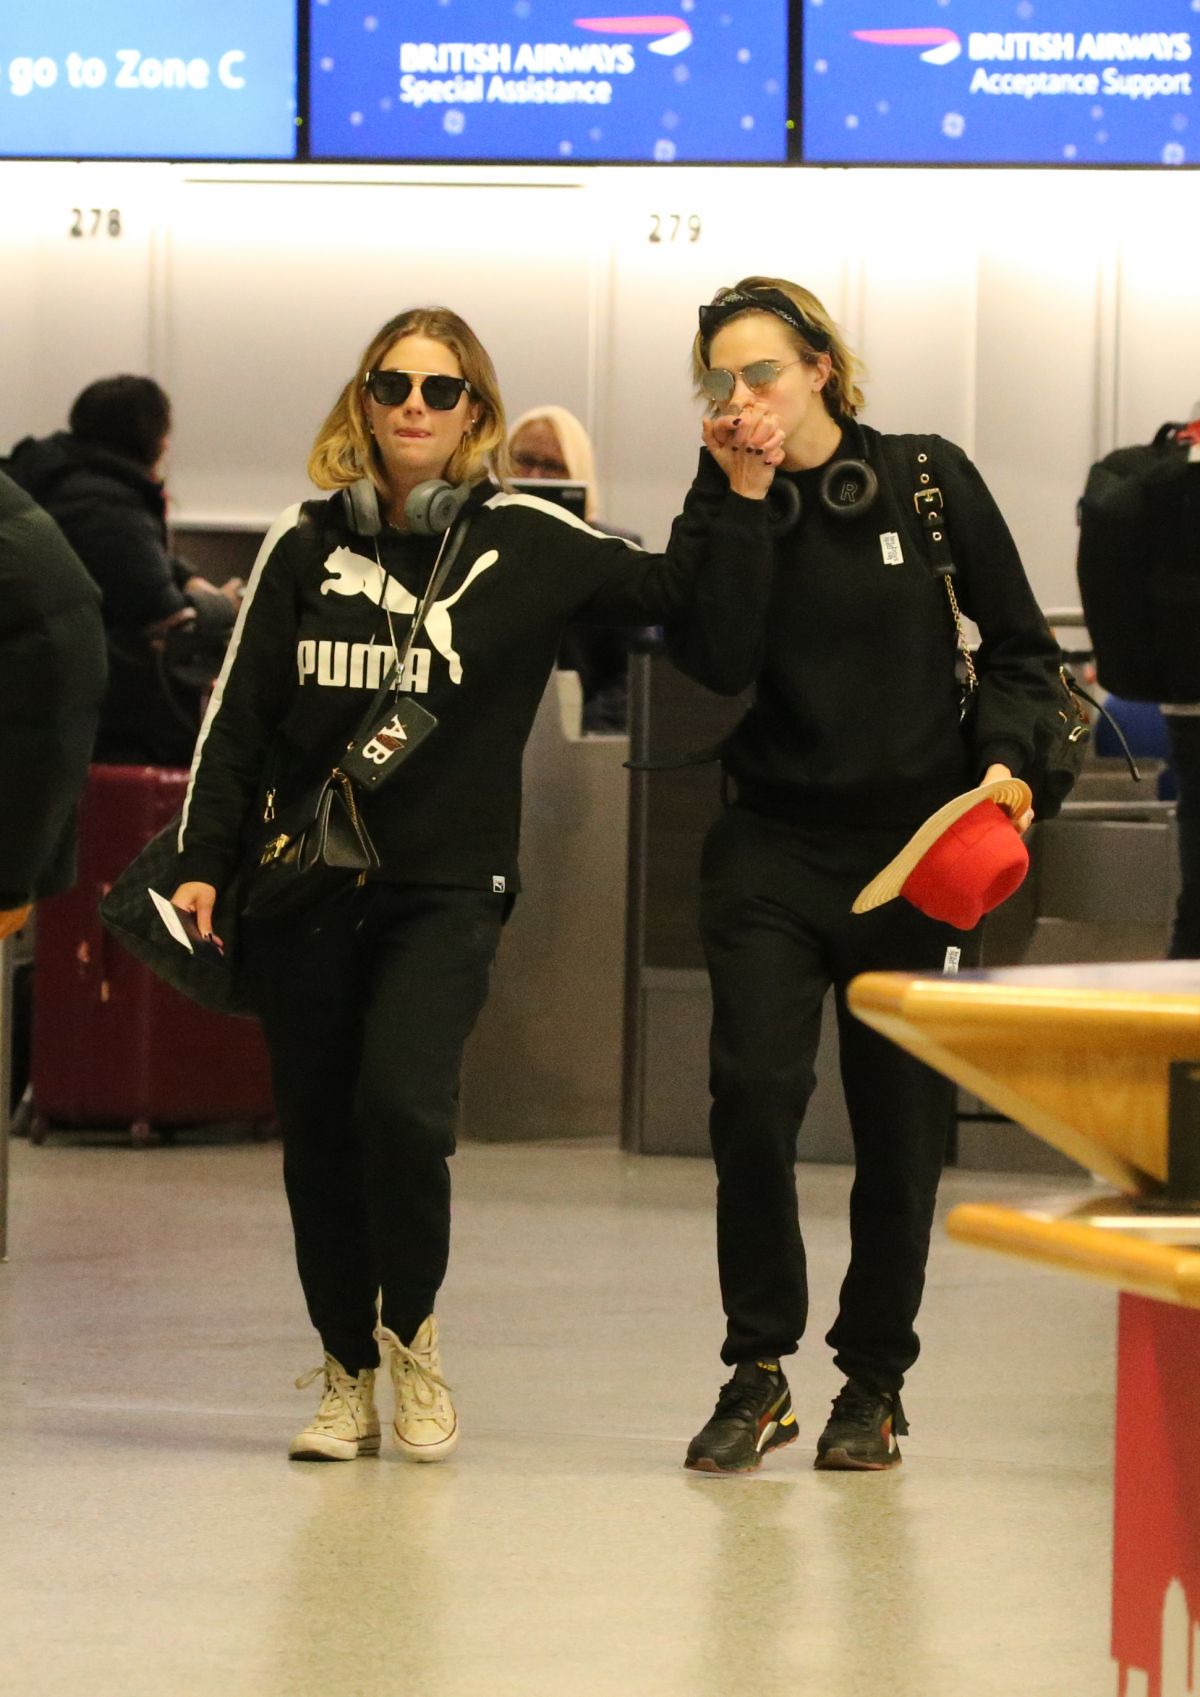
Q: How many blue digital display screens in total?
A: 3